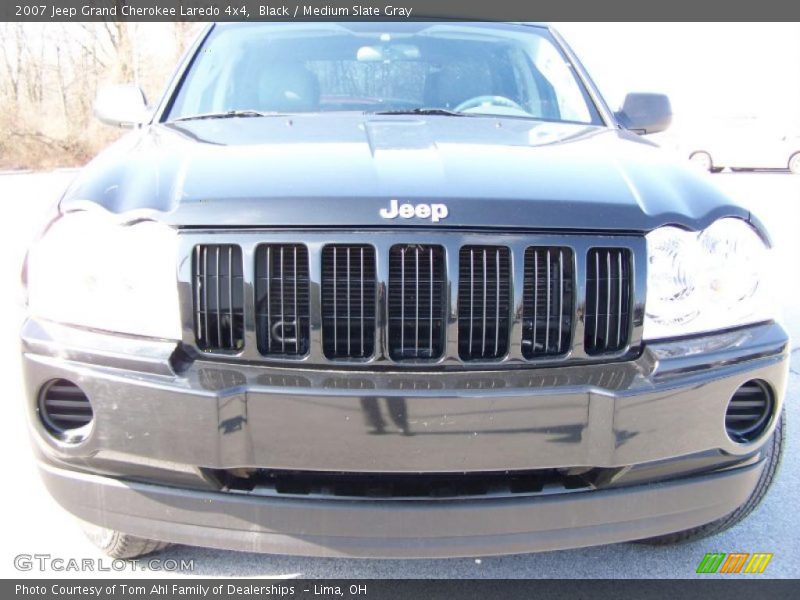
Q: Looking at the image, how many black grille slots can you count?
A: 7